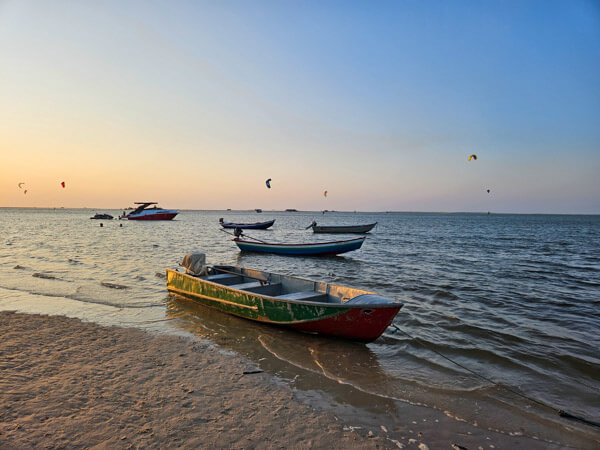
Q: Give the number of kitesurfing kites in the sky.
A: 7